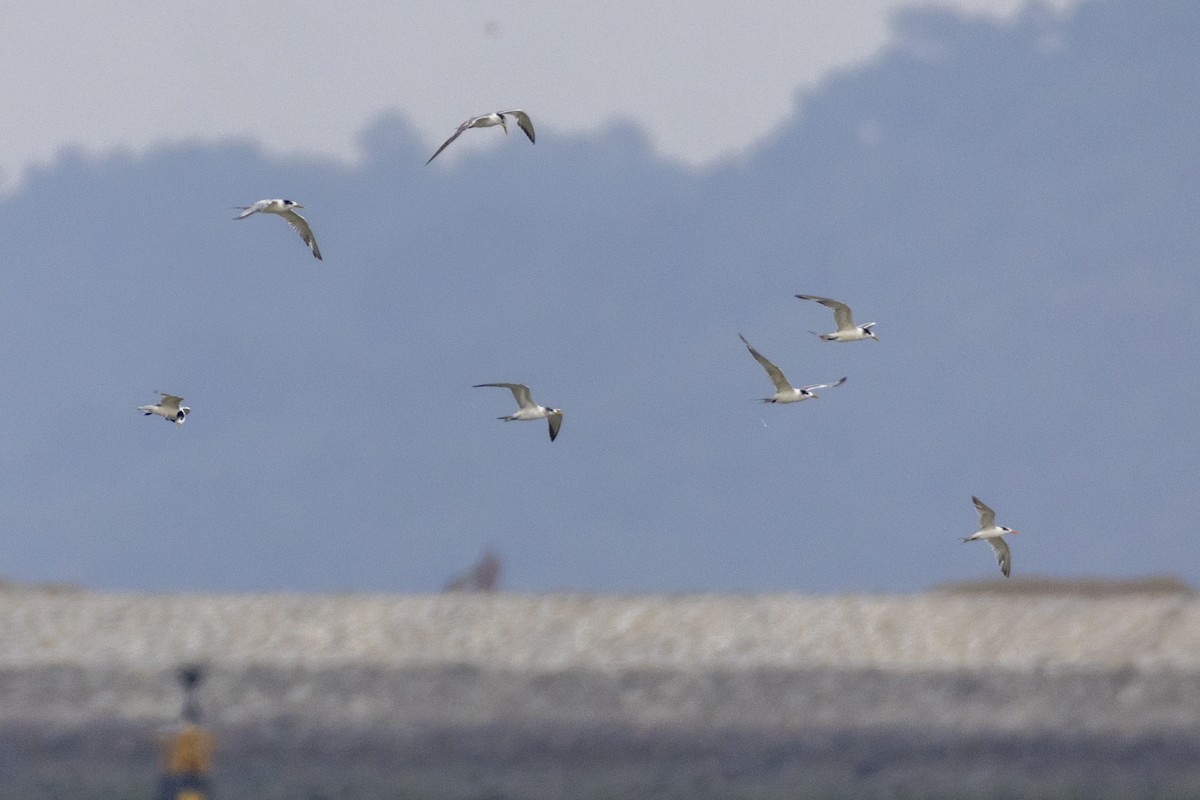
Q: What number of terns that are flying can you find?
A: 7